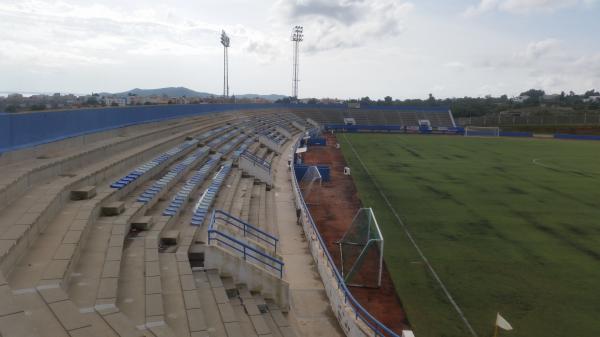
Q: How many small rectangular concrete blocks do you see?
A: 4